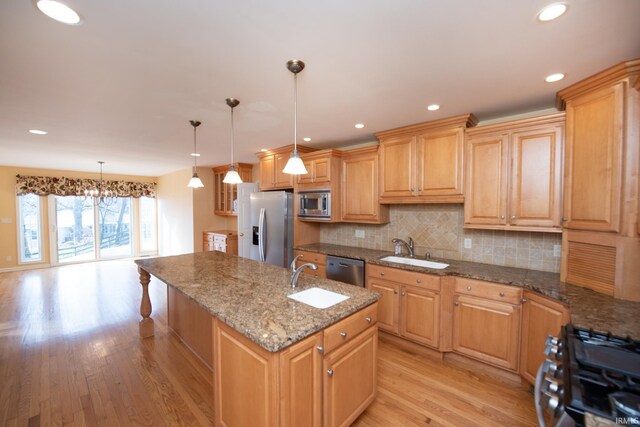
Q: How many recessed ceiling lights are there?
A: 9